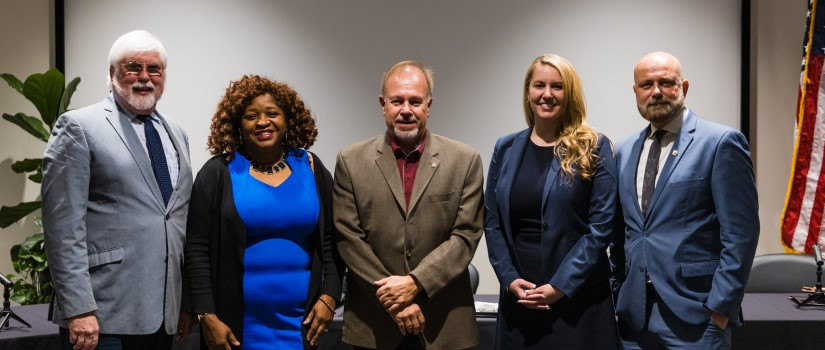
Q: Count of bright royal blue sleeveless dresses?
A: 1